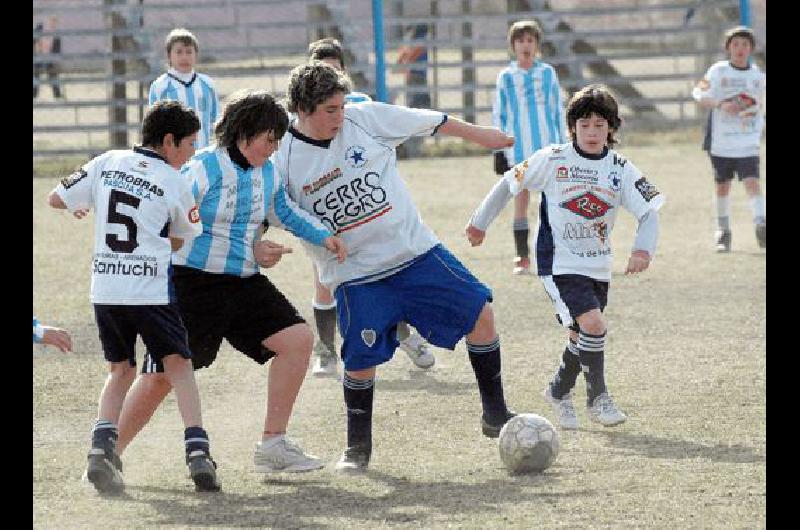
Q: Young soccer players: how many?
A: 8